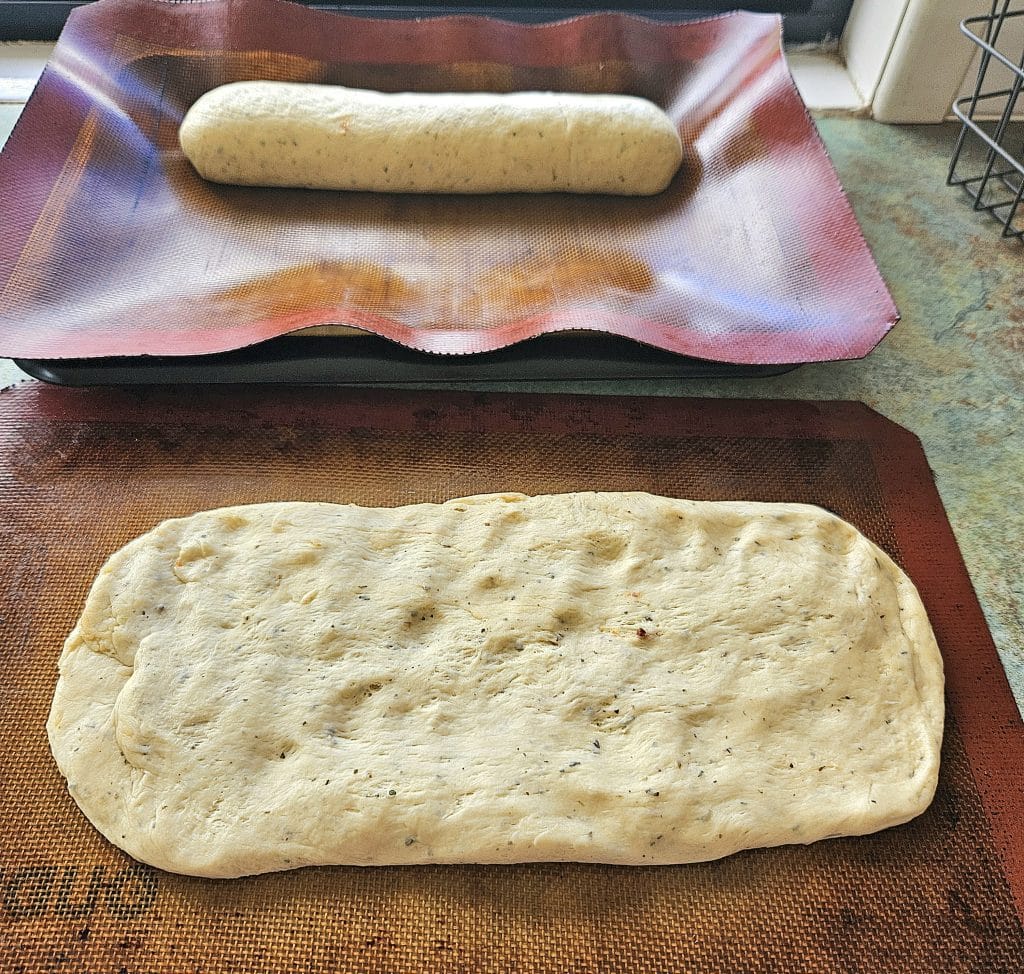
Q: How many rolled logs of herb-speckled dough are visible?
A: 1